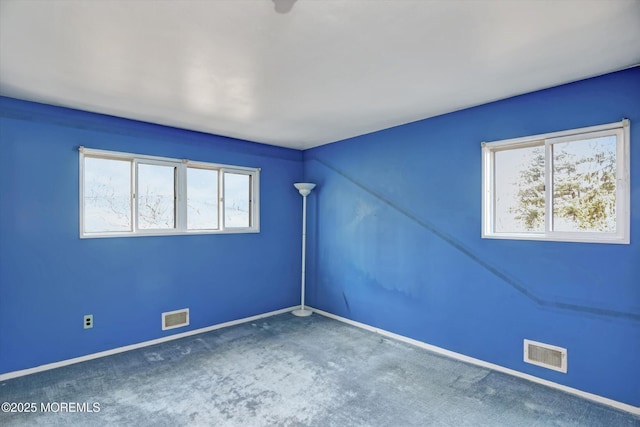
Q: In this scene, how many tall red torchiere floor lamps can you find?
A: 0